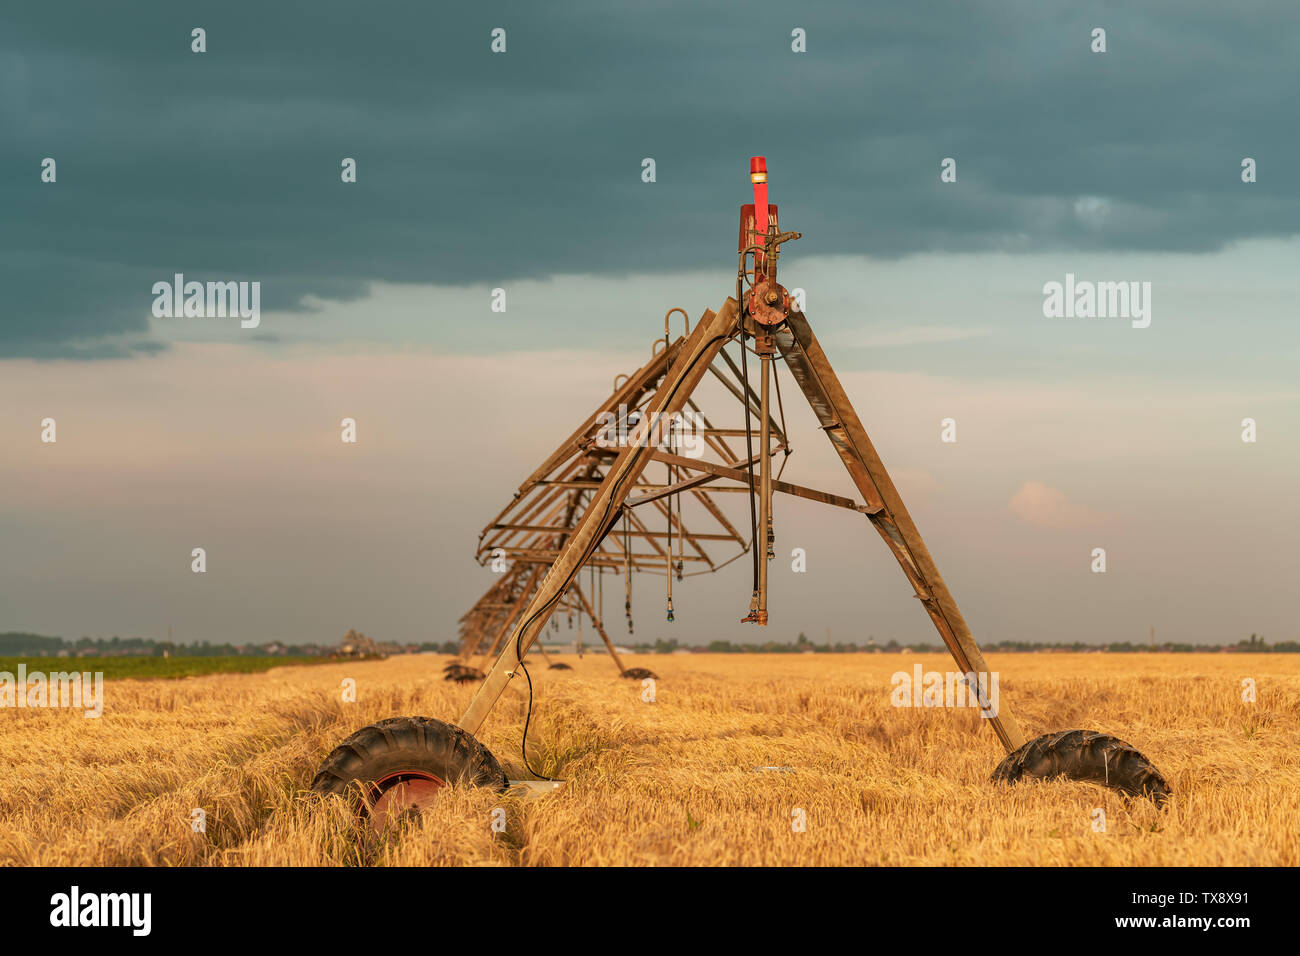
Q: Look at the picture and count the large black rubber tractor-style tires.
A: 2